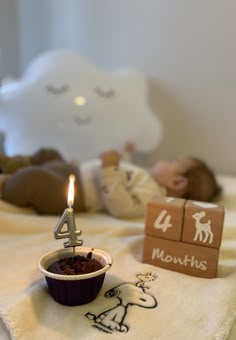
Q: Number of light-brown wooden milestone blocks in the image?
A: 3